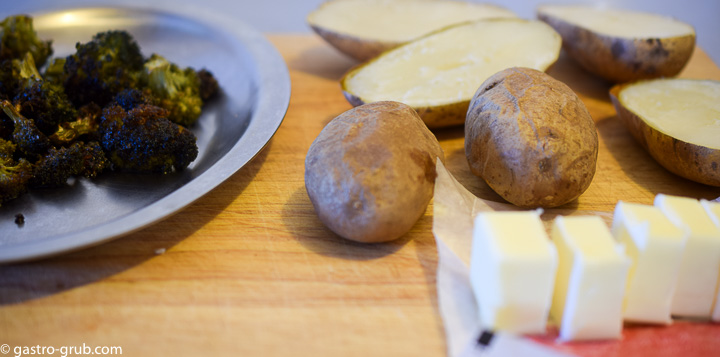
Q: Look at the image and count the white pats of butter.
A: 5